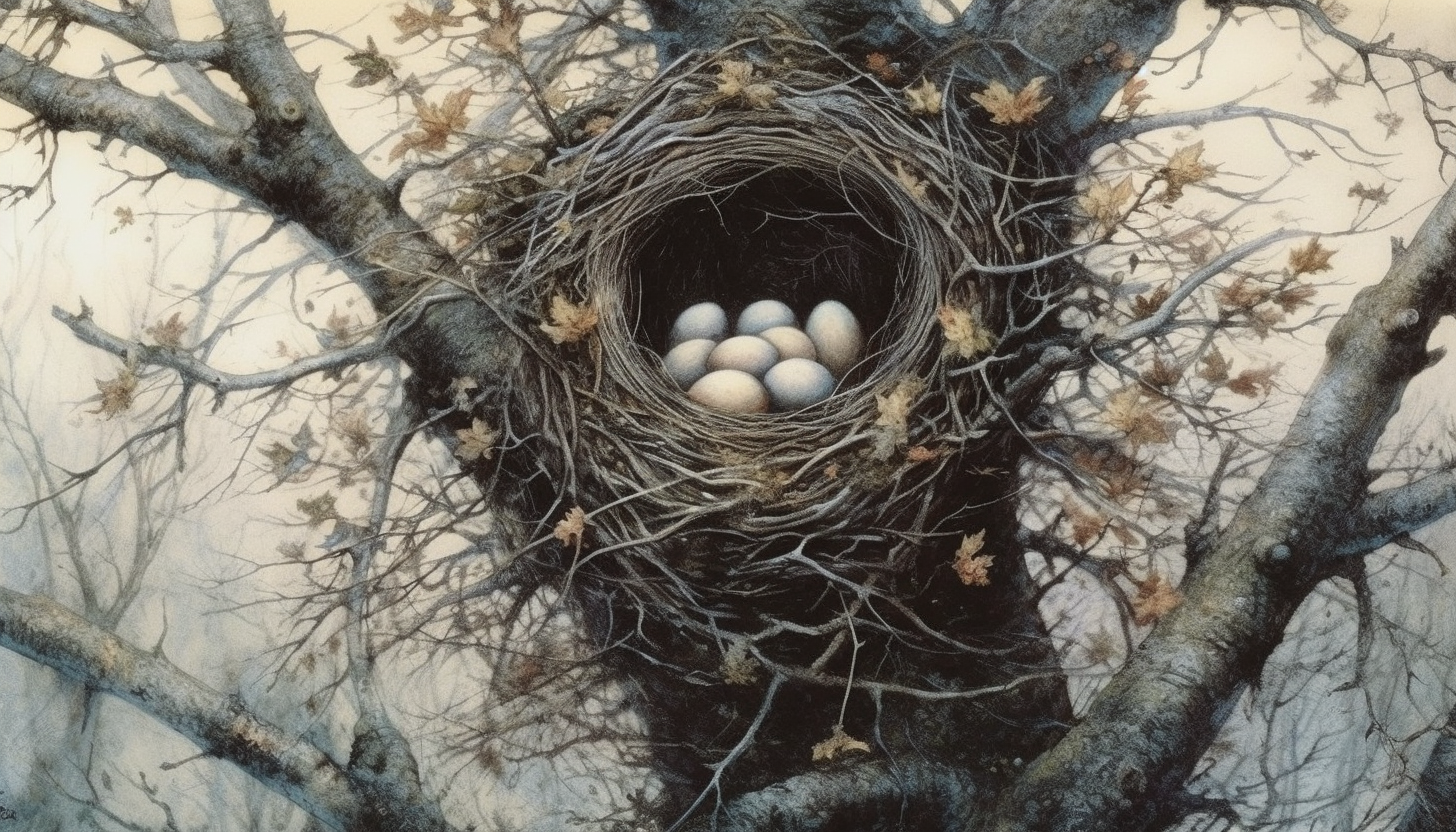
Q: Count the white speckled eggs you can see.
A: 8